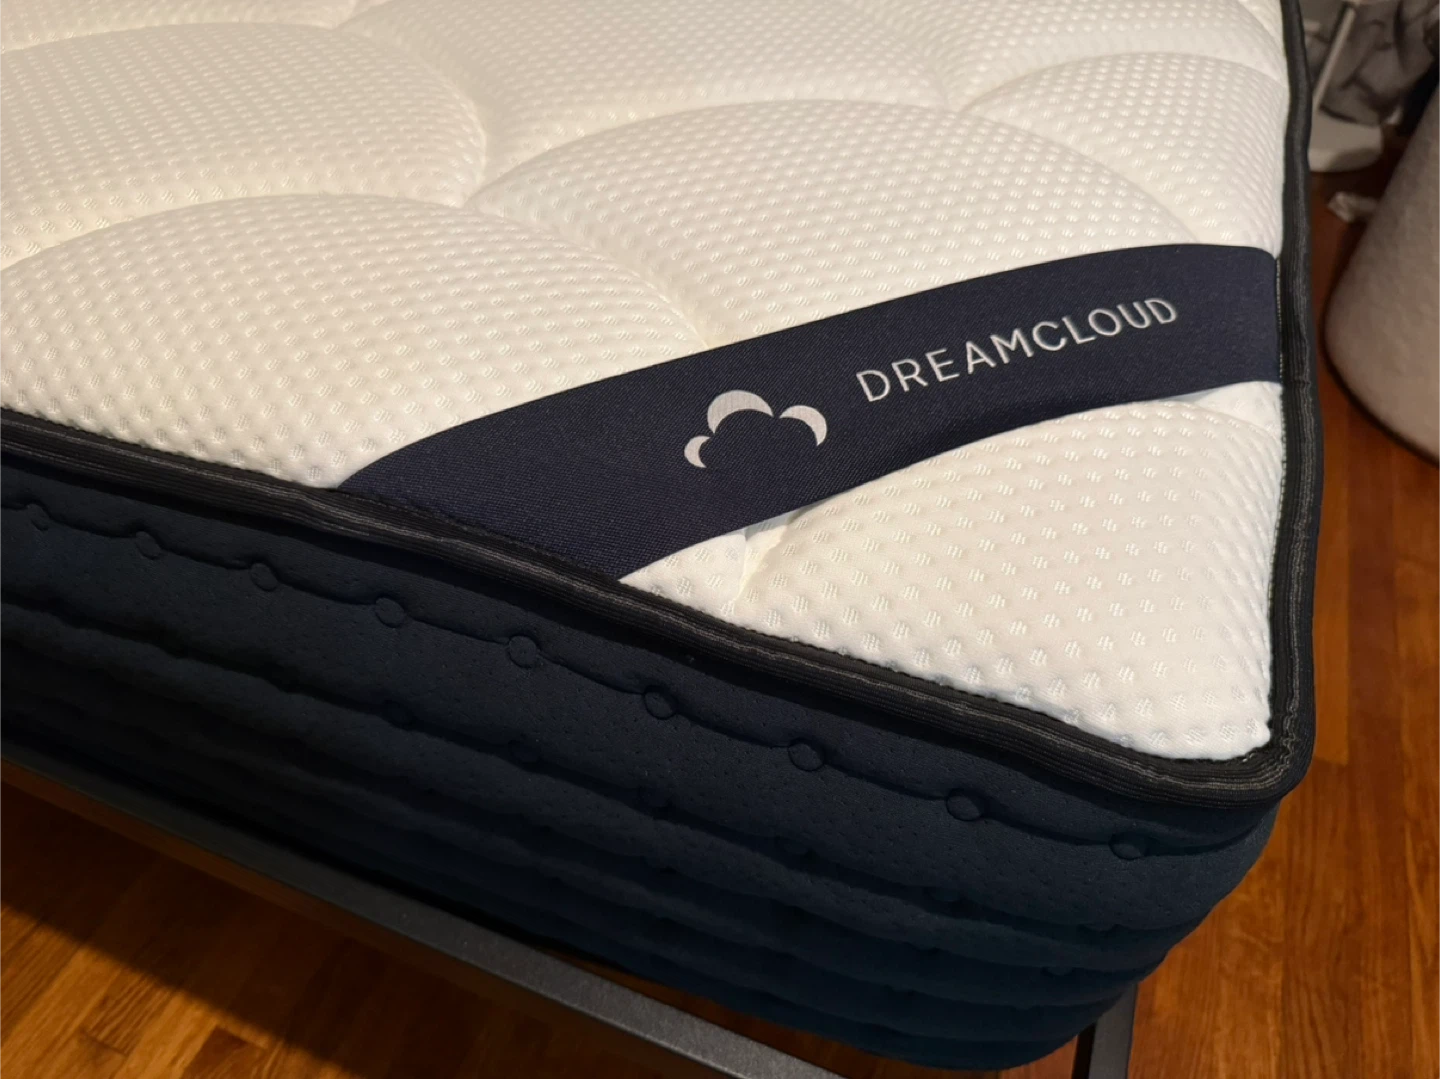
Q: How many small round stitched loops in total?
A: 9